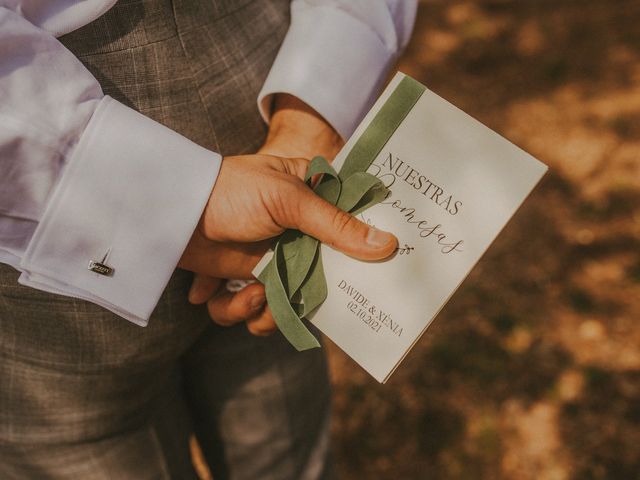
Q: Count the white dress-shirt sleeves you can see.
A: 2